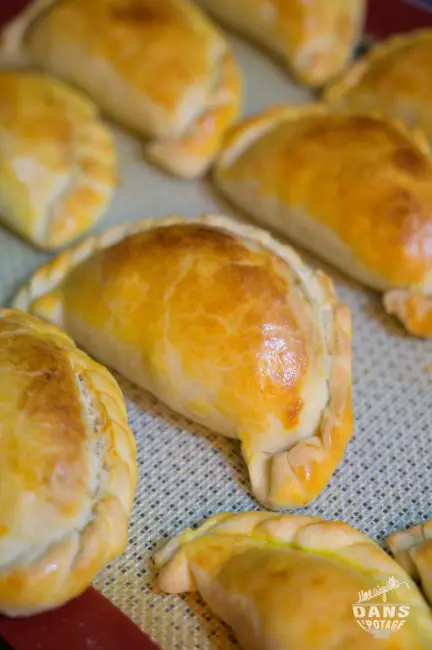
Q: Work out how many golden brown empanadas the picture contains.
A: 9